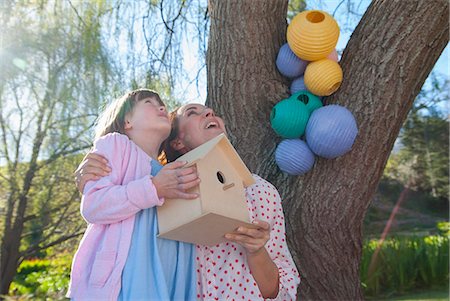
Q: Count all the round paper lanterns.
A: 9